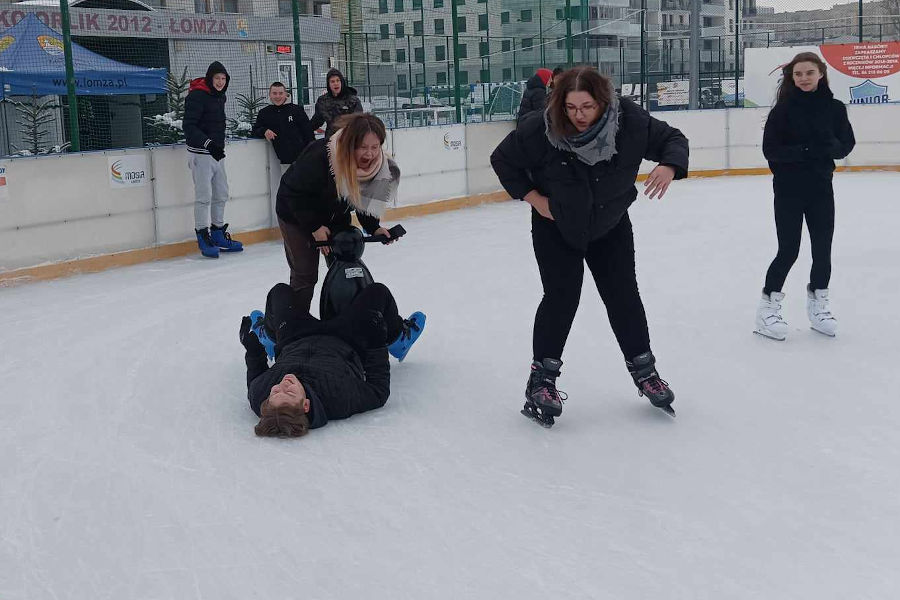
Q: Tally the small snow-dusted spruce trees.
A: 3